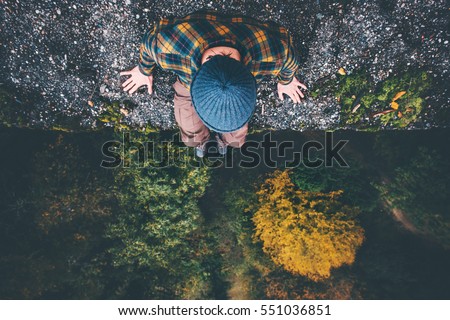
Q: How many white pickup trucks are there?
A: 0